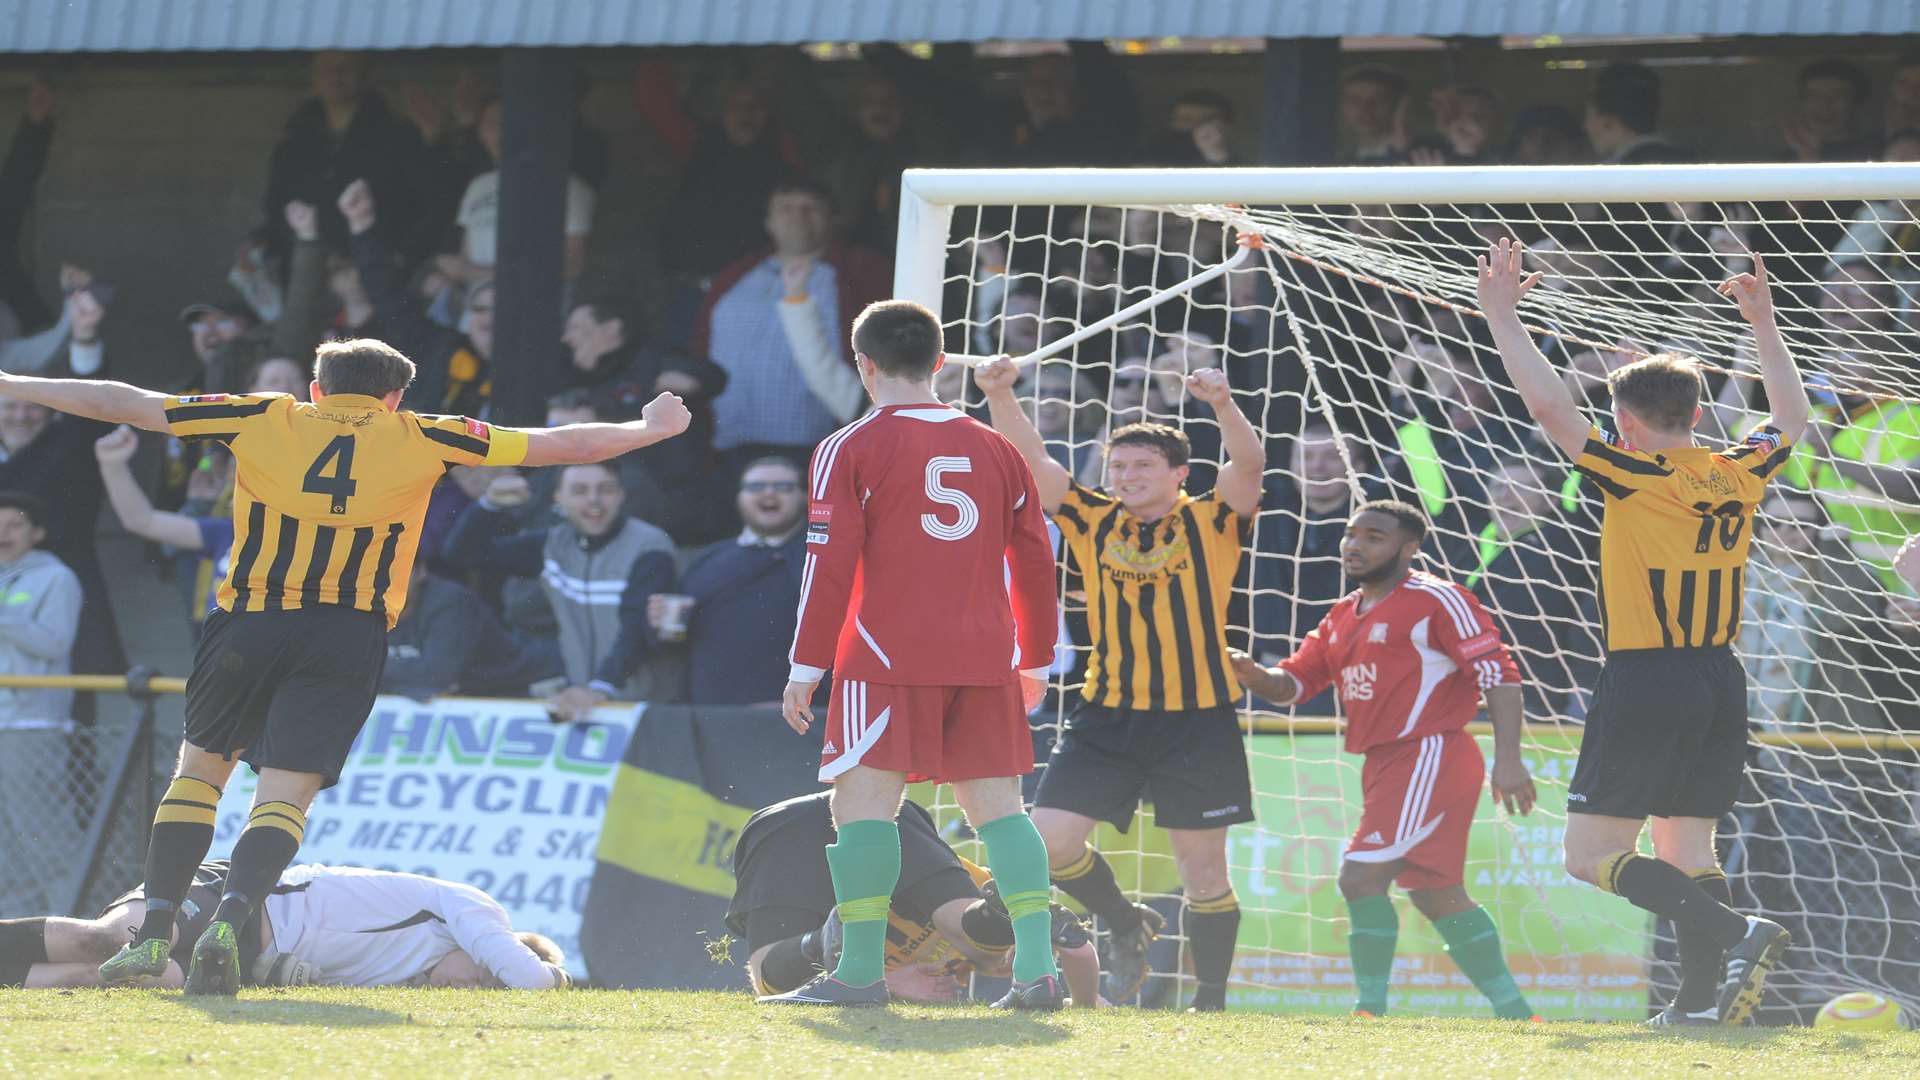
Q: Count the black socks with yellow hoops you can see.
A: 8